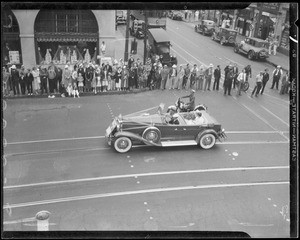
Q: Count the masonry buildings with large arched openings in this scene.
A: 1